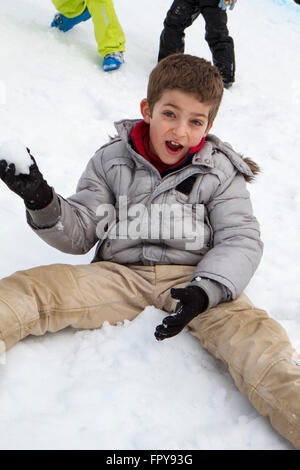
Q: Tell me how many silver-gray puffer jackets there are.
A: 1